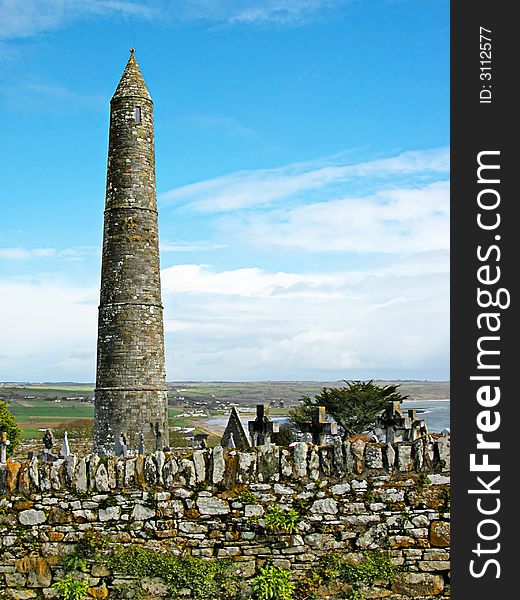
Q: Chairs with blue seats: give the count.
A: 0